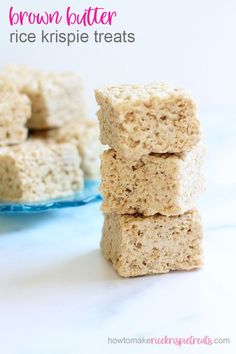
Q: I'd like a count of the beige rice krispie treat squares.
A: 7